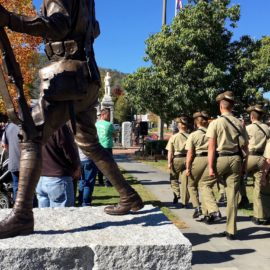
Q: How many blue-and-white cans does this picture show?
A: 0